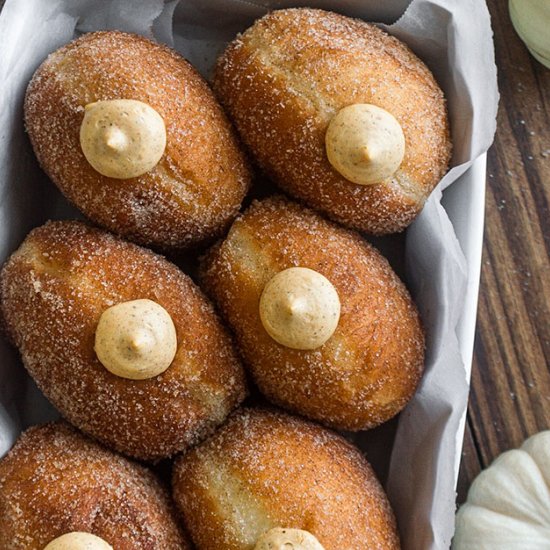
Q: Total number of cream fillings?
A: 6